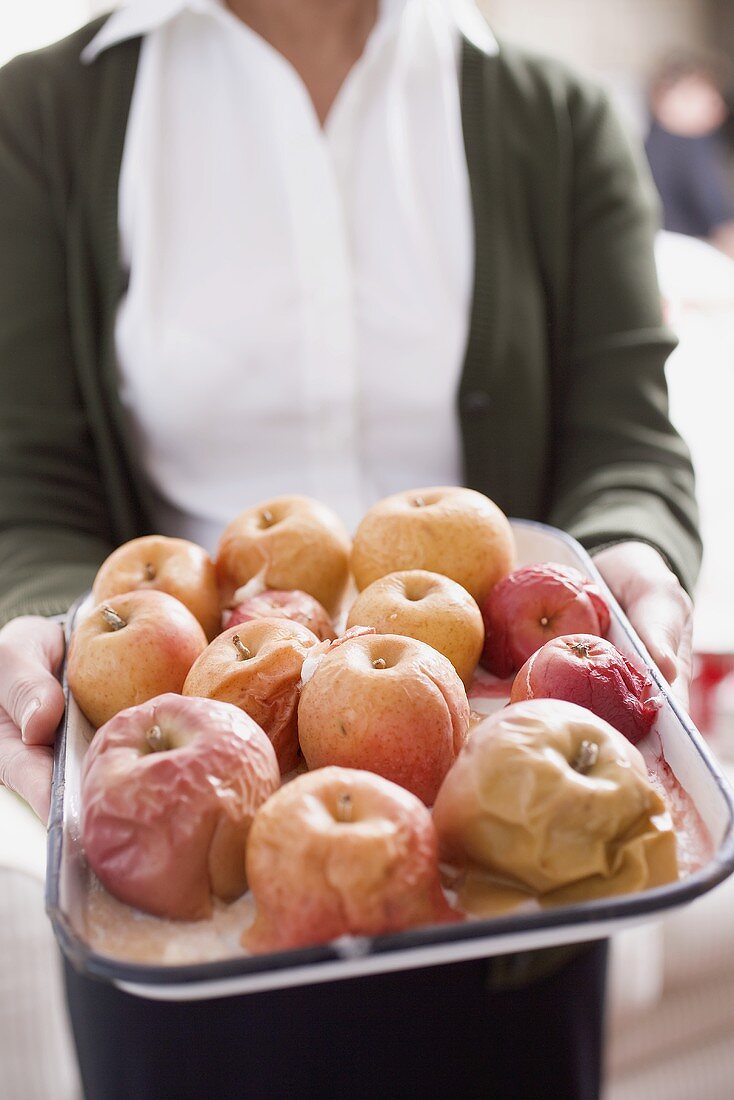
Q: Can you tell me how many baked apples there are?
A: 13